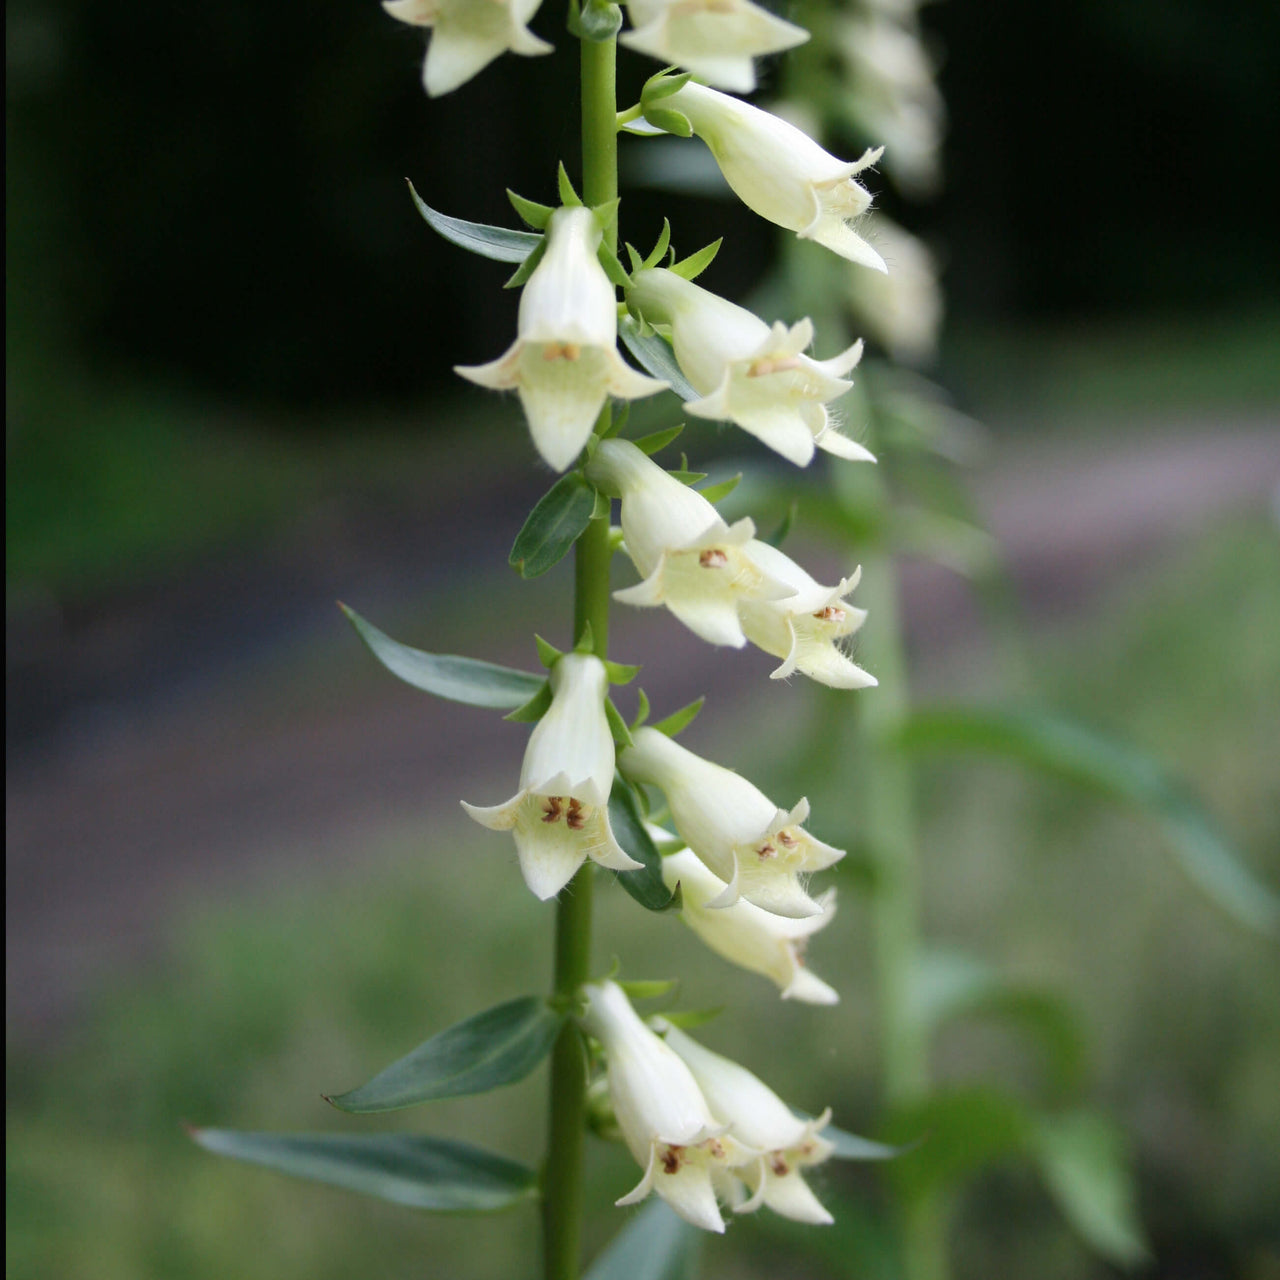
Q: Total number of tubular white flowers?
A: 12